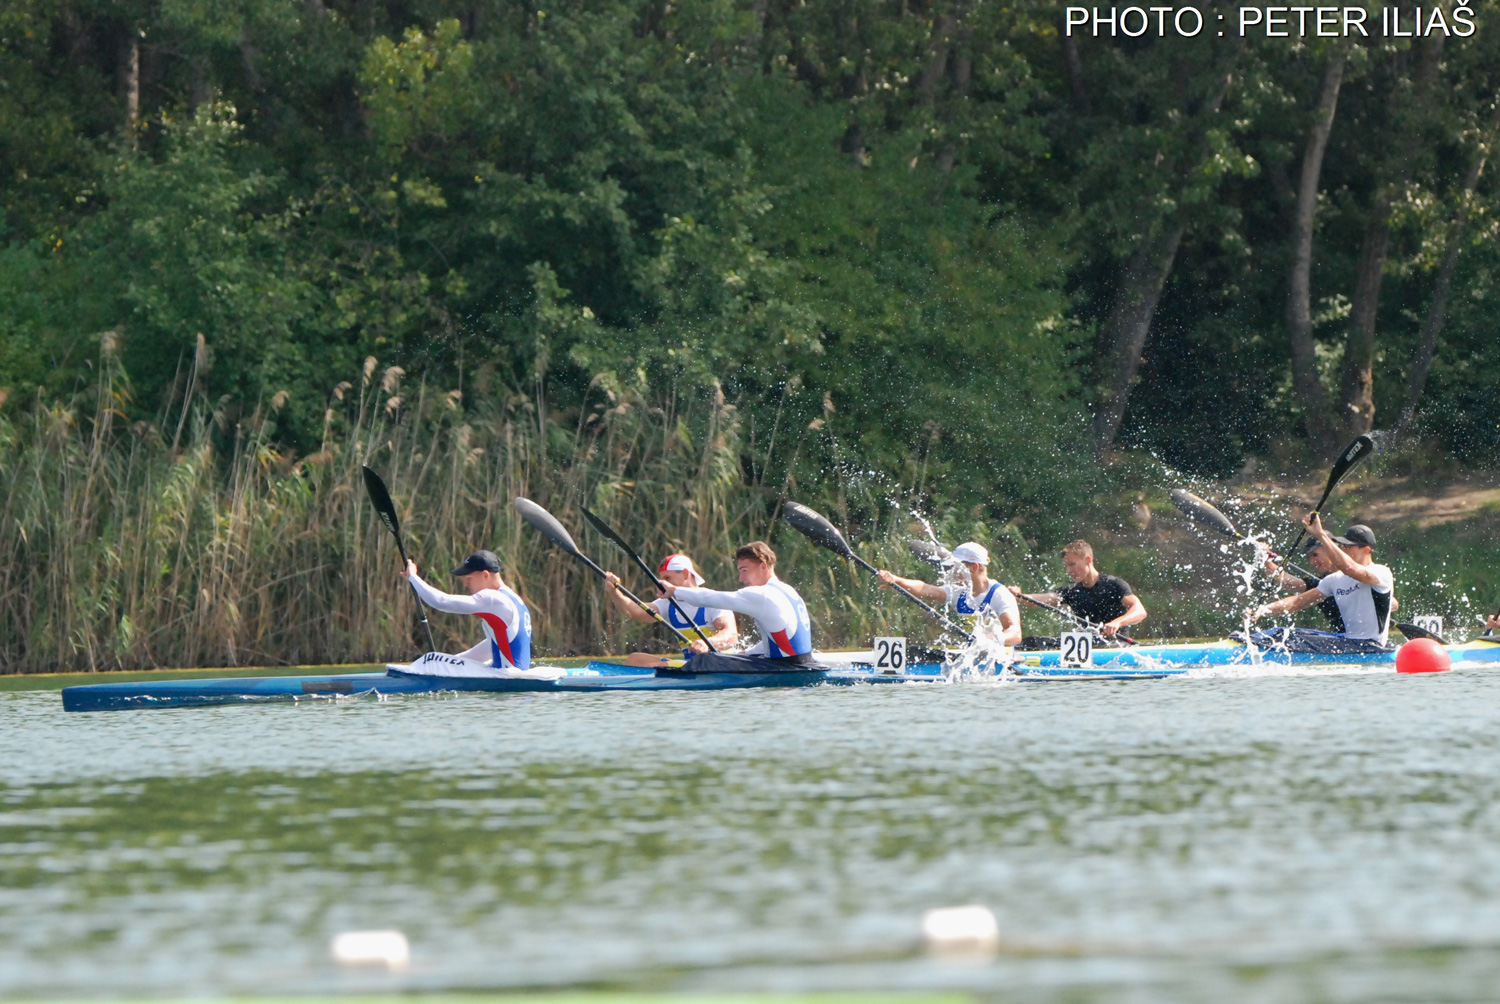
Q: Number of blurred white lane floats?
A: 2